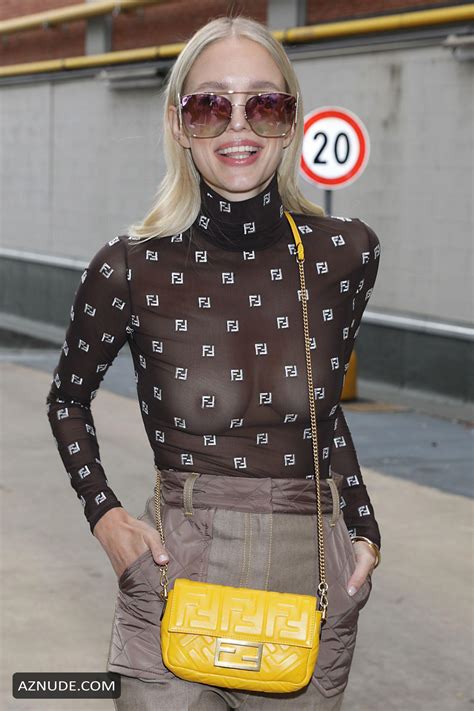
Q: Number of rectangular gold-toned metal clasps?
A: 1